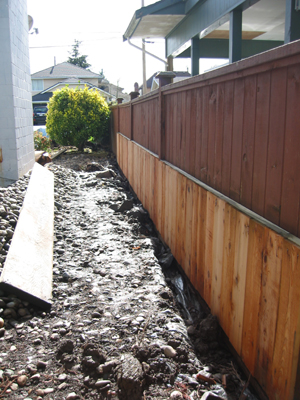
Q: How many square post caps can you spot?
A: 3